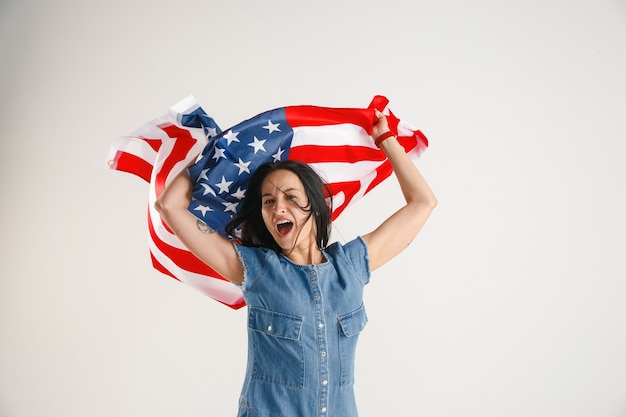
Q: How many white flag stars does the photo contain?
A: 13